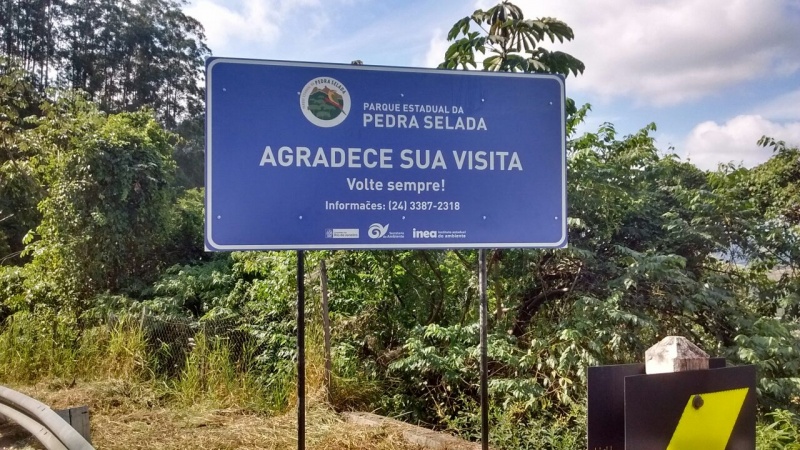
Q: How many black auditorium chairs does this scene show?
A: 0